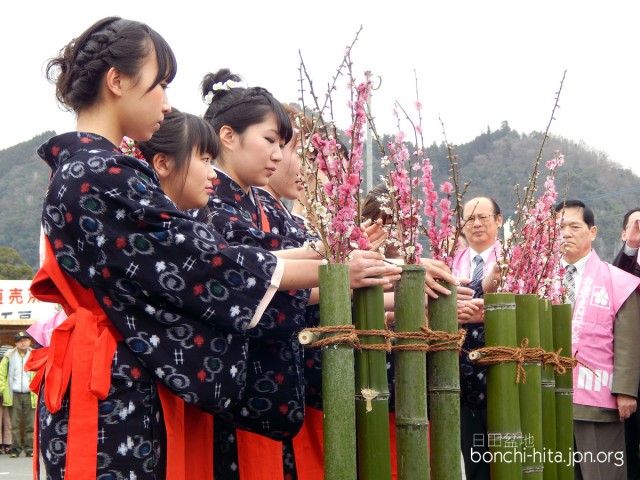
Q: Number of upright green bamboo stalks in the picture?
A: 8